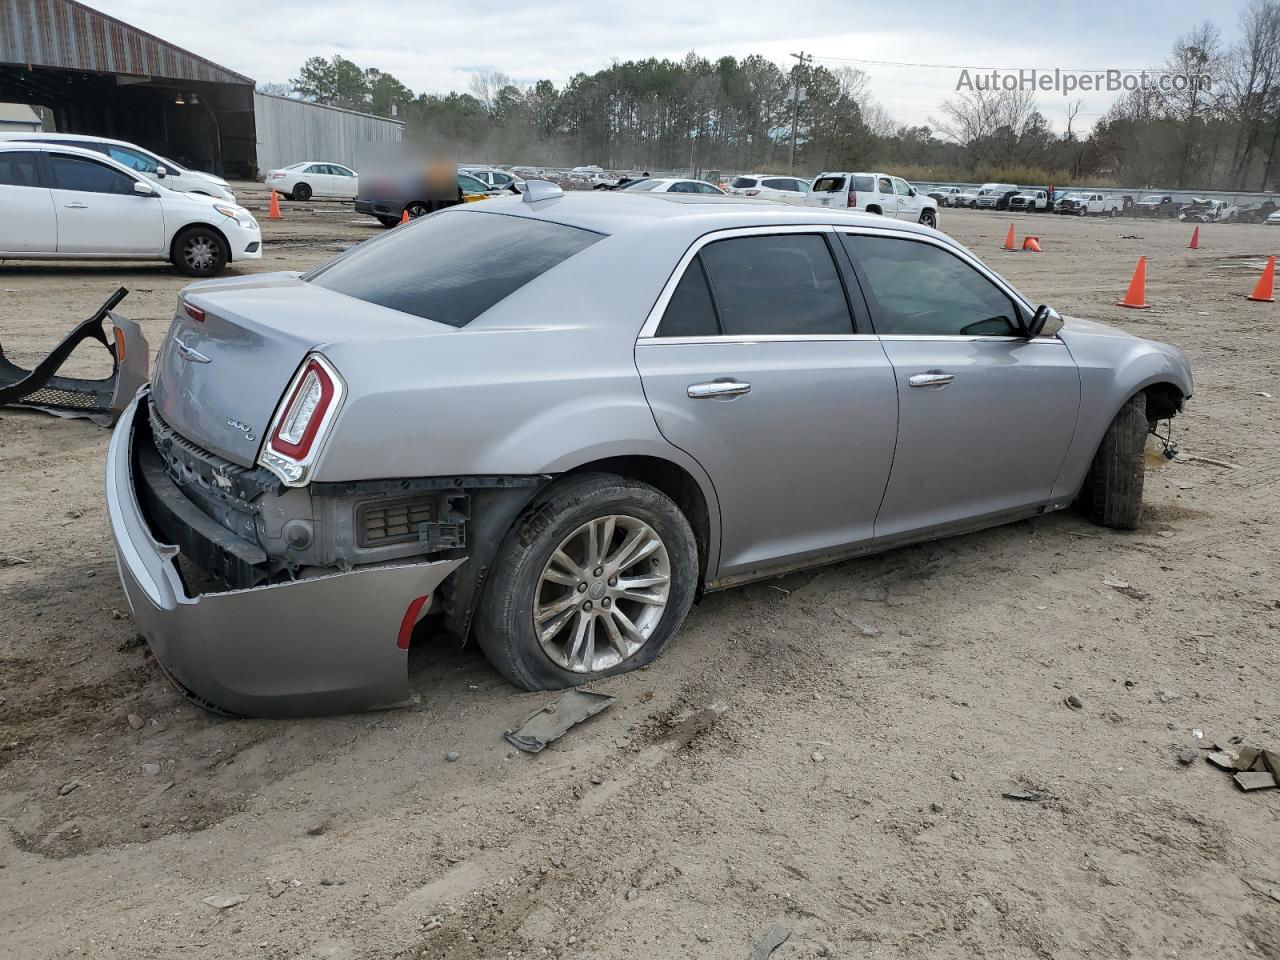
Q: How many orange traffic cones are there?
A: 7